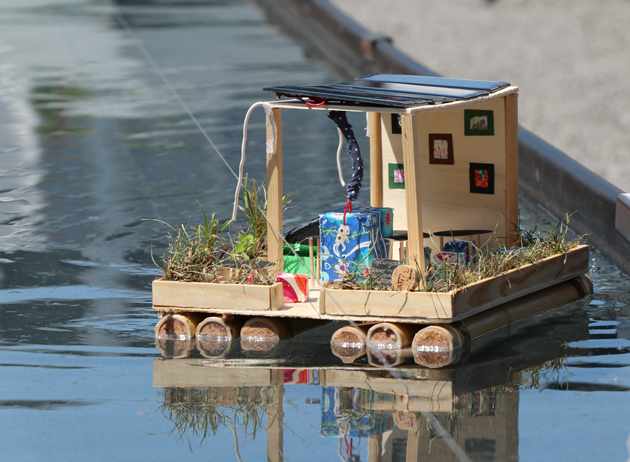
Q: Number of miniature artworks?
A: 5